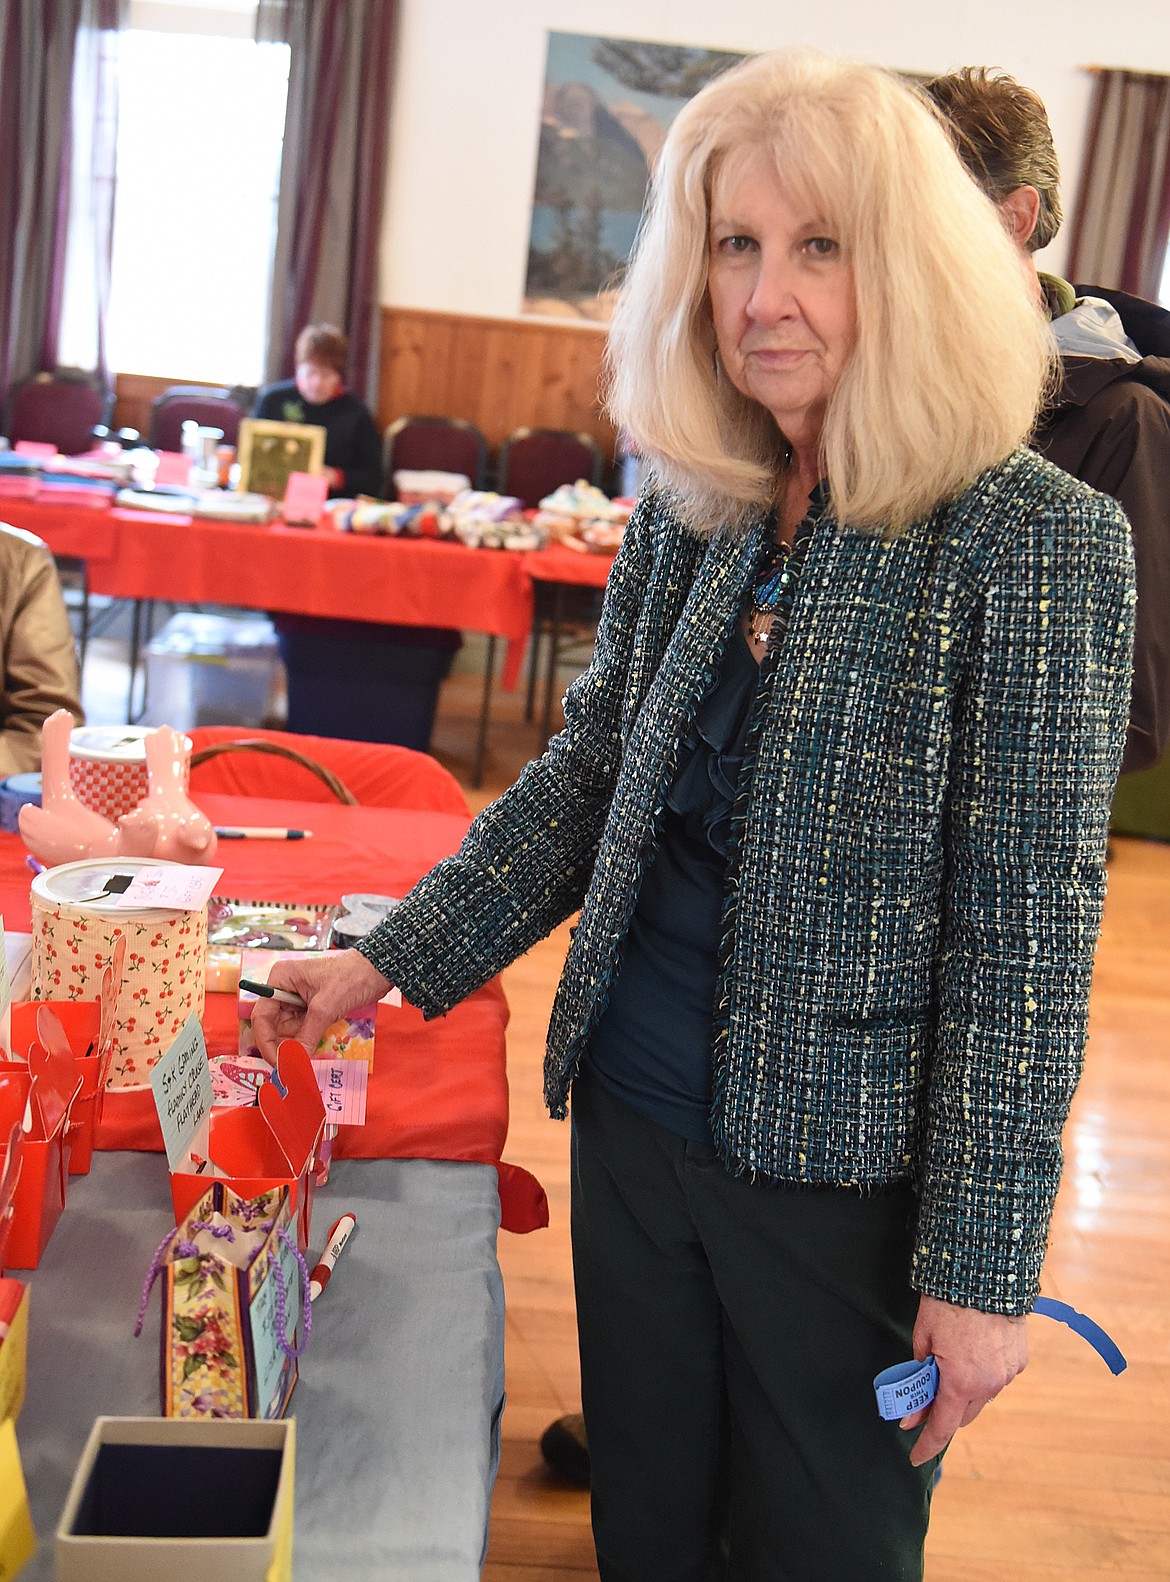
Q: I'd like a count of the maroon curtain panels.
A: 3